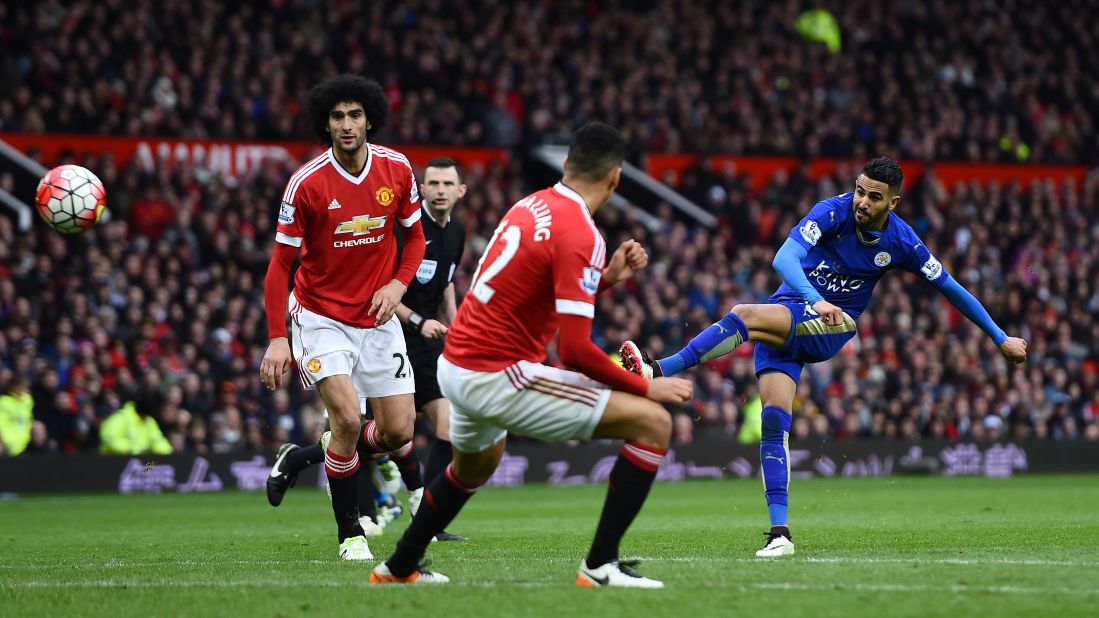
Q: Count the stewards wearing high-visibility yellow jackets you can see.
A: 4